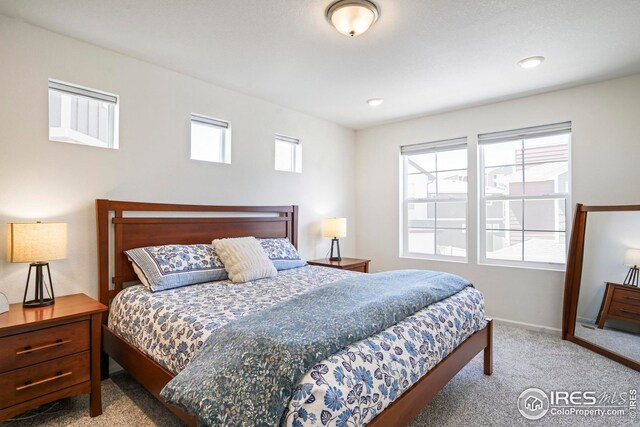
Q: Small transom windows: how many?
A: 3